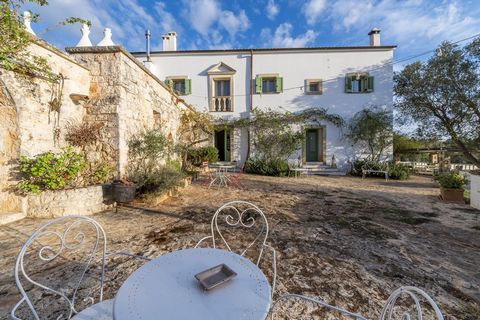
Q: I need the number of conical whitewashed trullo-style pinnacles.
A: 3